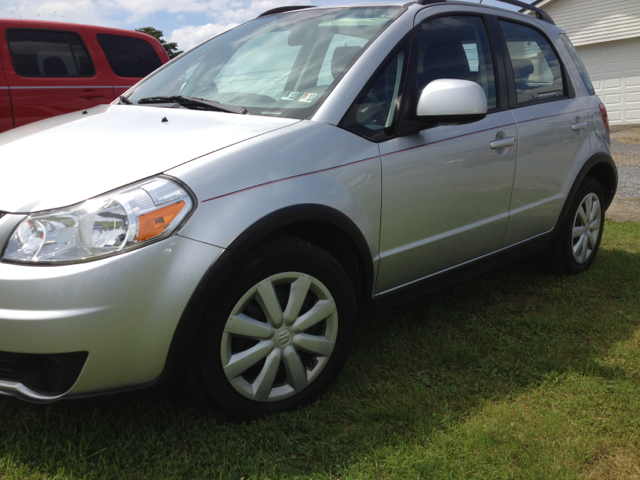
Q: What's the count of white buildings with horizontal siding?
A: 1